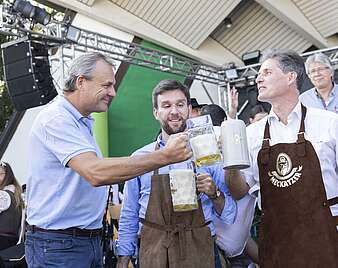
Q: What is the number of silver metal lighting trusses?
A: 2